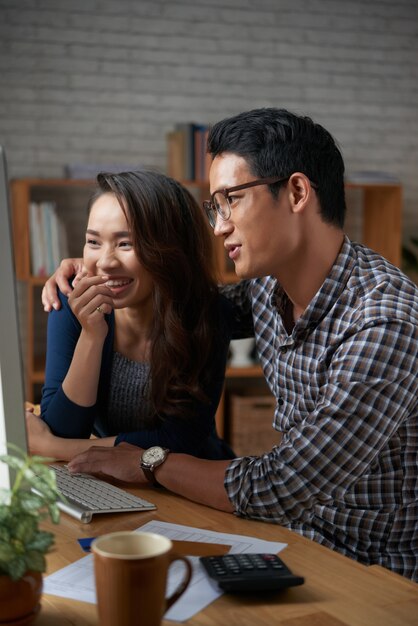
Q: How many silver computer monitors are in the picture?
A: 1